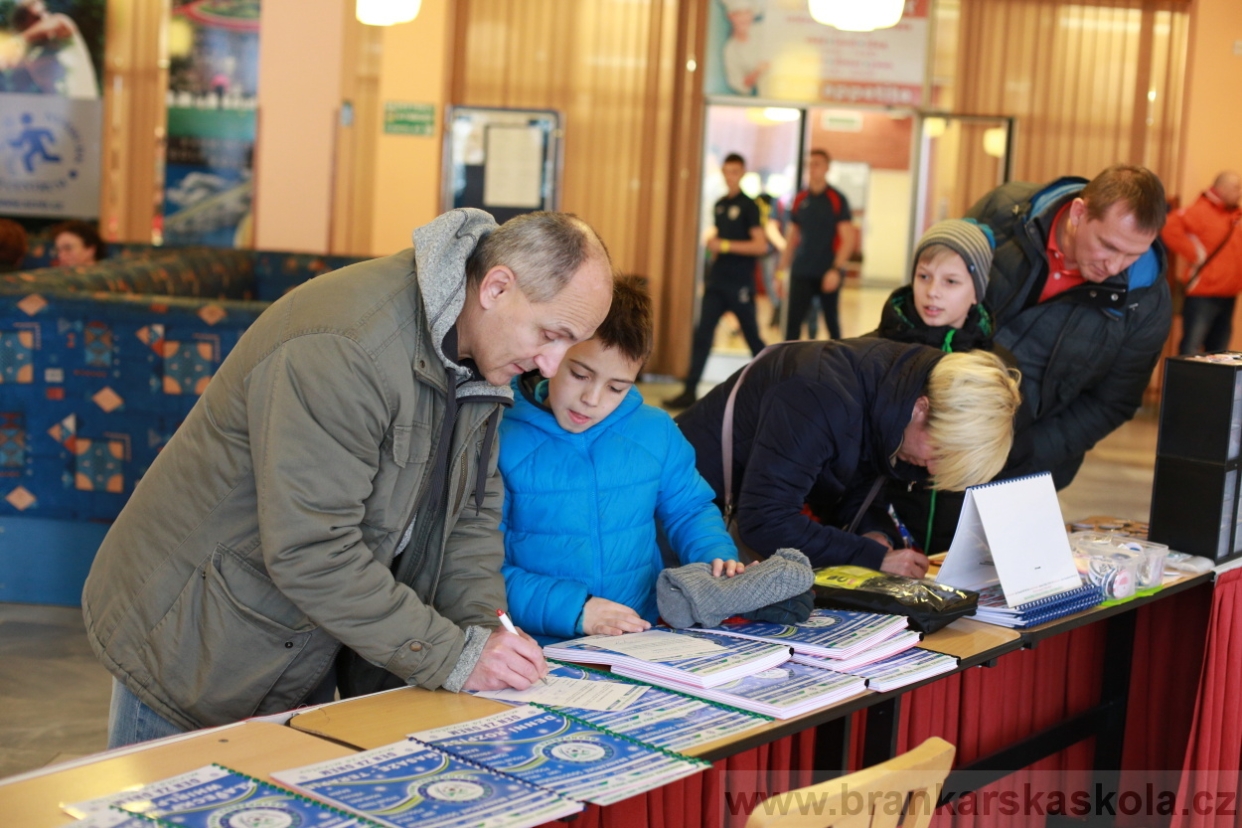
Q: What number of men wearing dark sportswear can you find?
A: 2